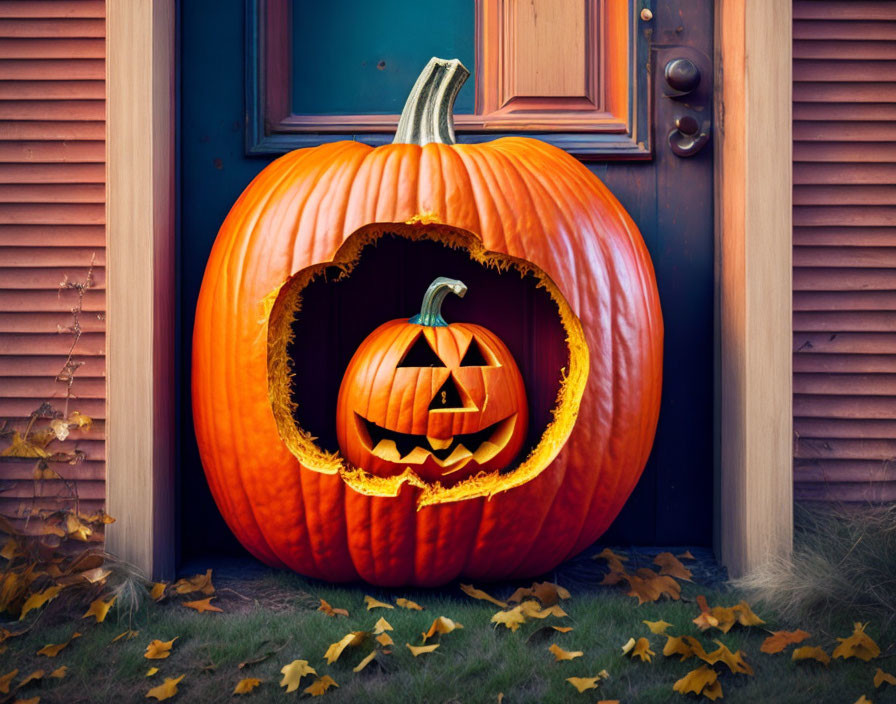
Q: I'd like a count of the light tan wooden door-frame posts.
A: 2